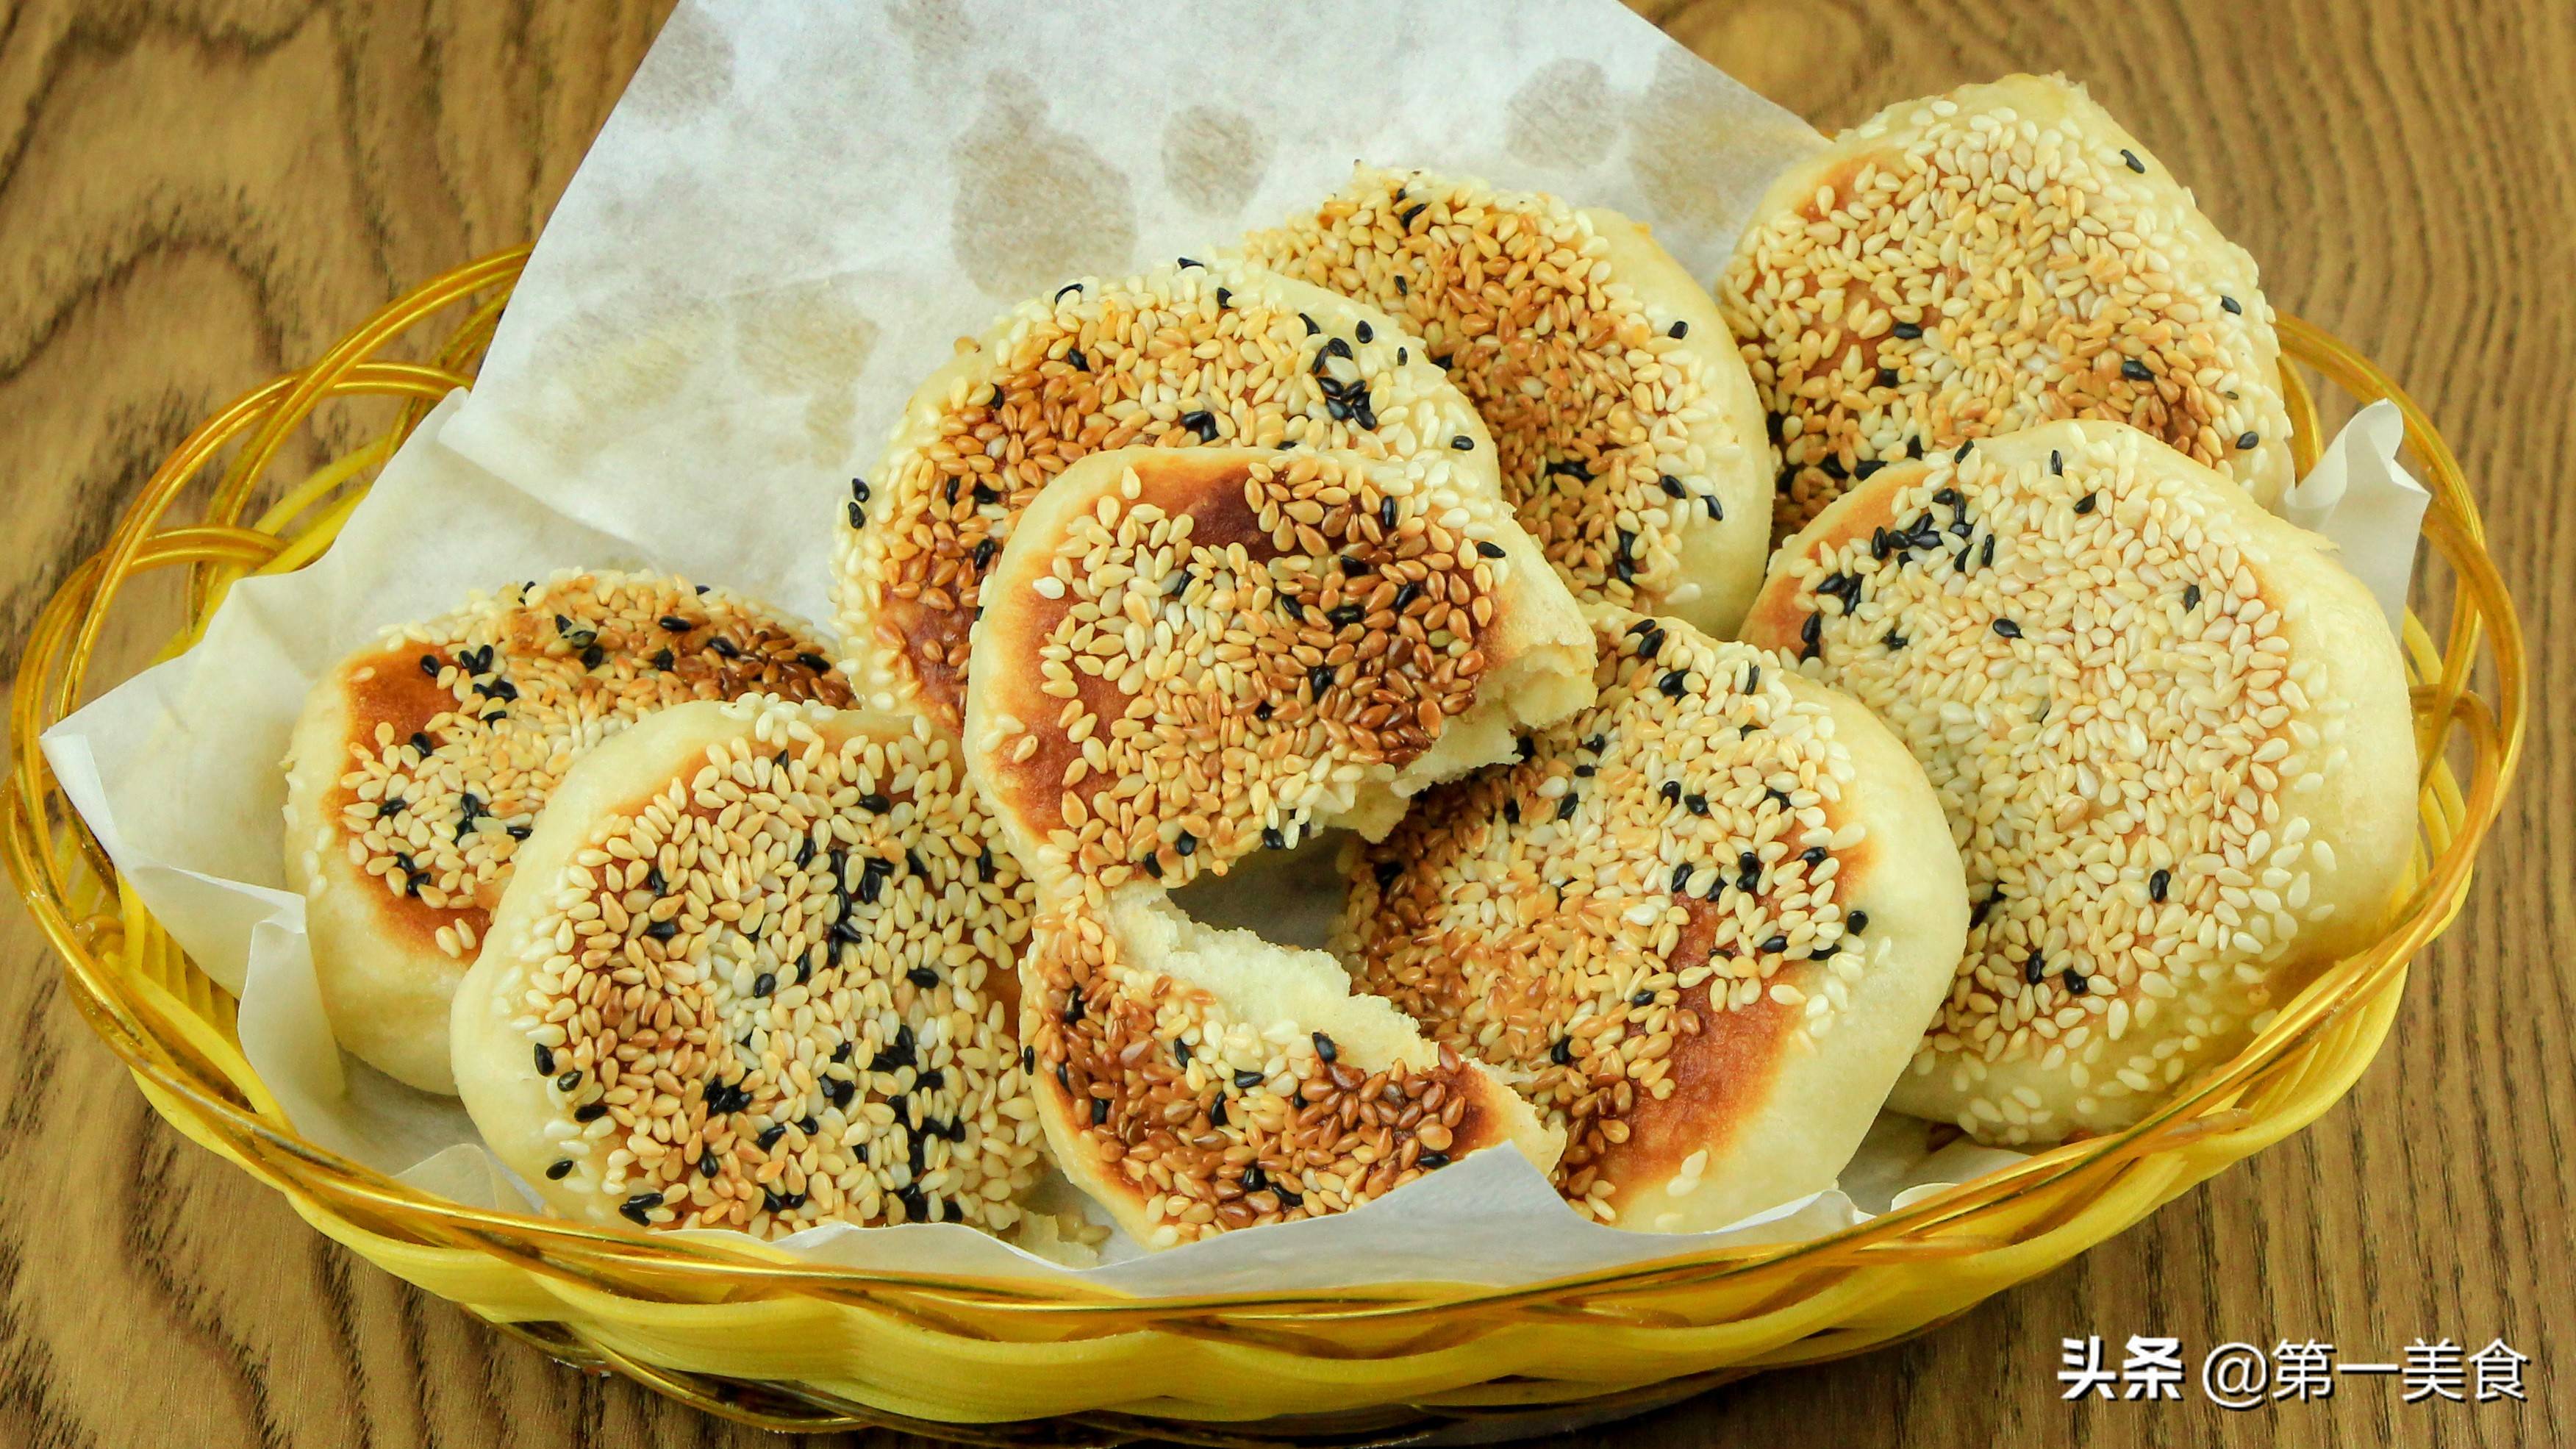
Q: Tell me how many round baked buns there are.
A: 8